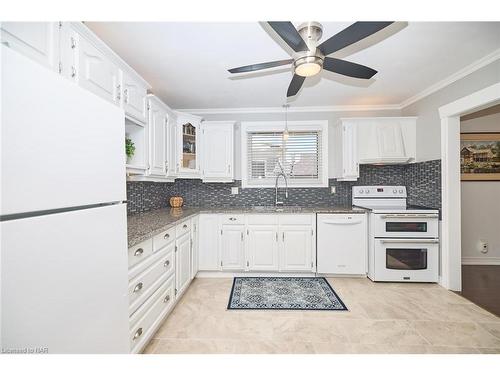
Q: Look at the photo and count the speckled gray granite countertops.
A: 1